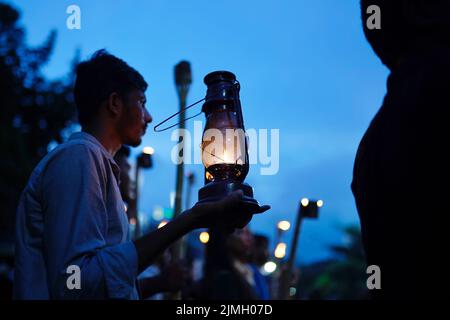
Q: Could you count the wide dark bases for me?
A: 1